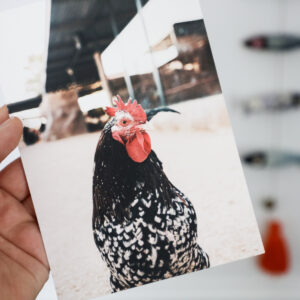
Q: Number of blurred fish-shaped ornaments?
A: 3